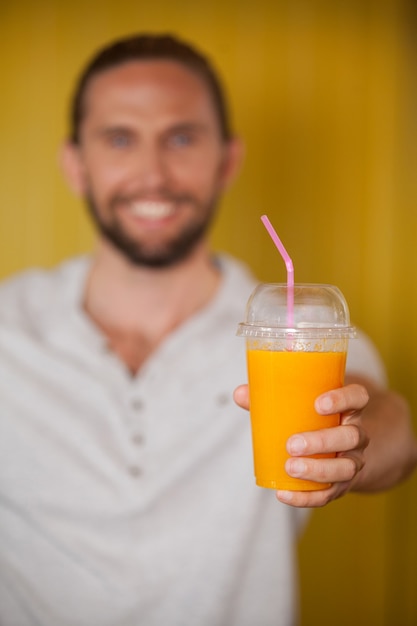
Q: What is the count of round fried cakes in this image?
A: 0